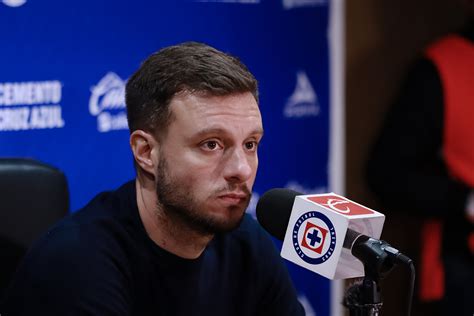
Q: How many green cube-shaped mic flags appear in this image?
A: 0